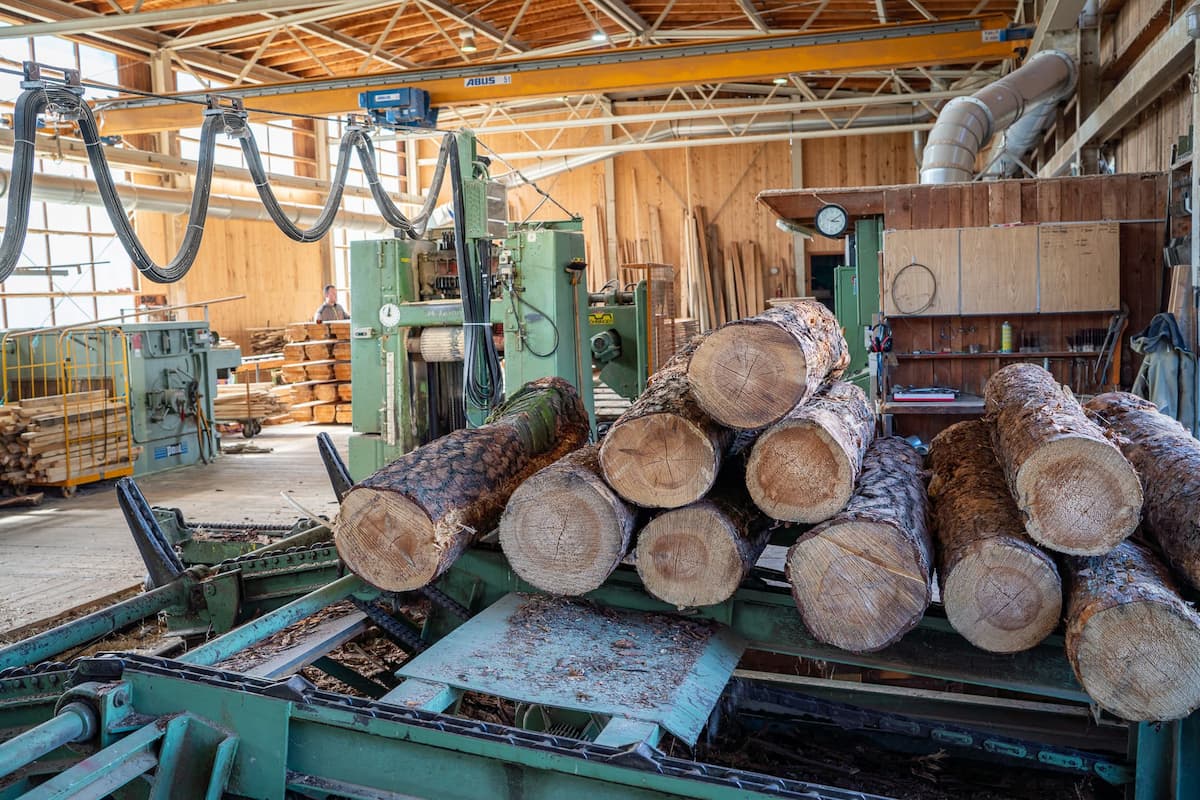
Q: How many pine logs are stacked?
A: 11